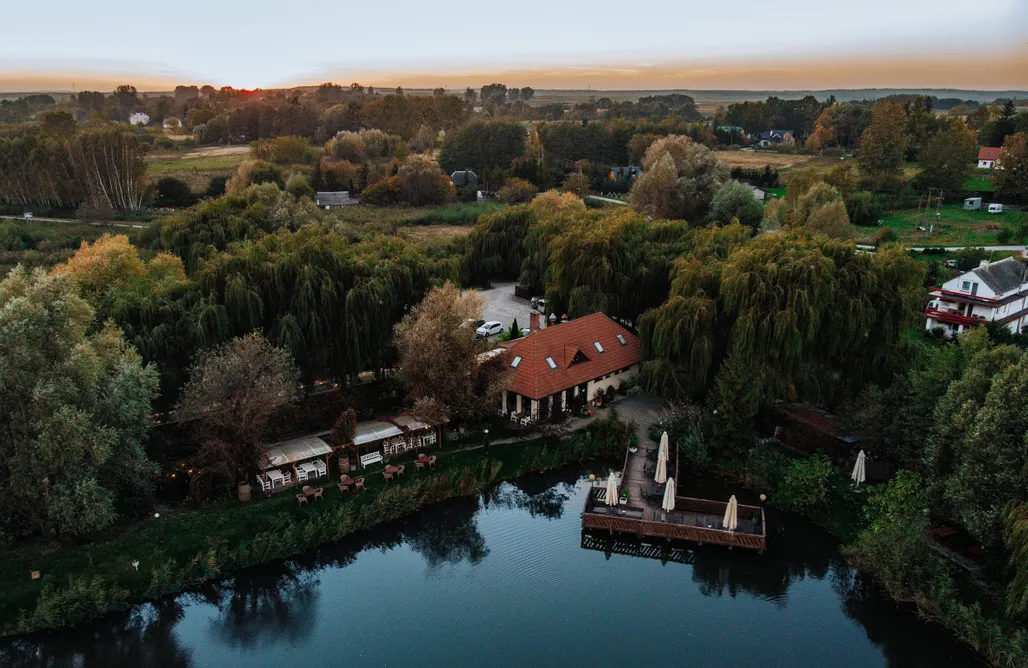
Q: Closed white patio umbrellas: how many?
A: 6